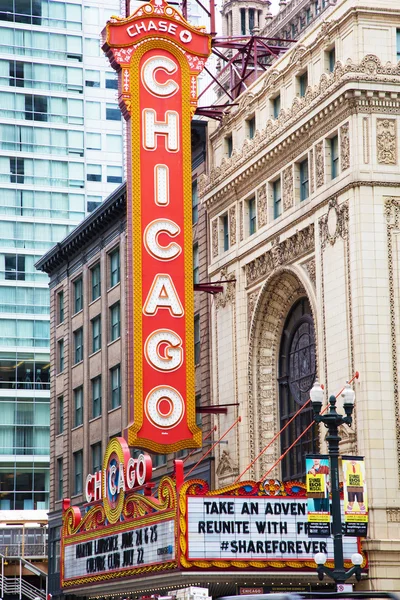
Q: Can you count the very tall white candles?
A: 0